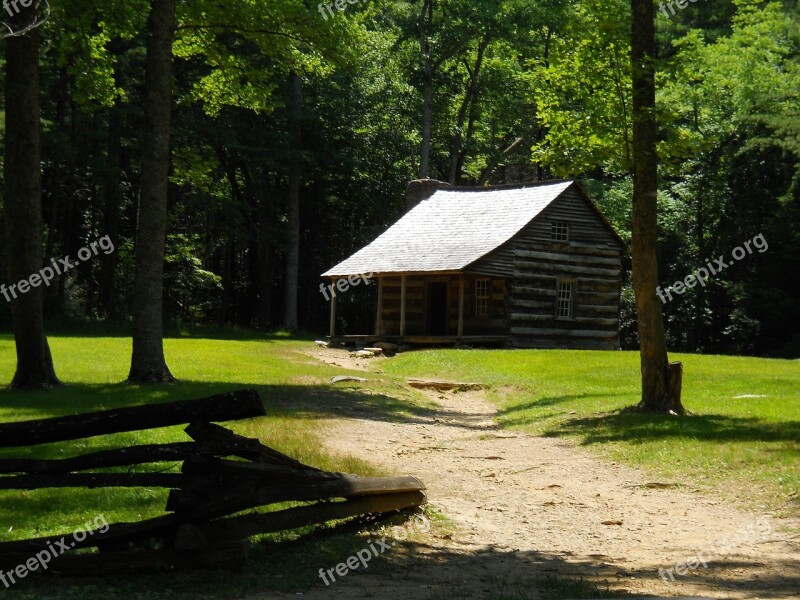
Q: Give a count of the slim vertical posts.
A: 4